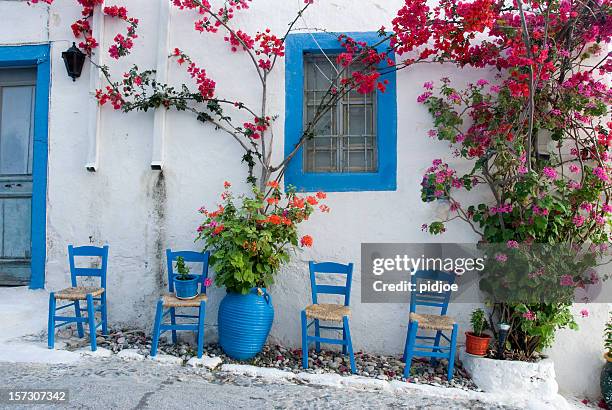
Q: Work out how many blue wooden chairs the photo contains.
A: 4